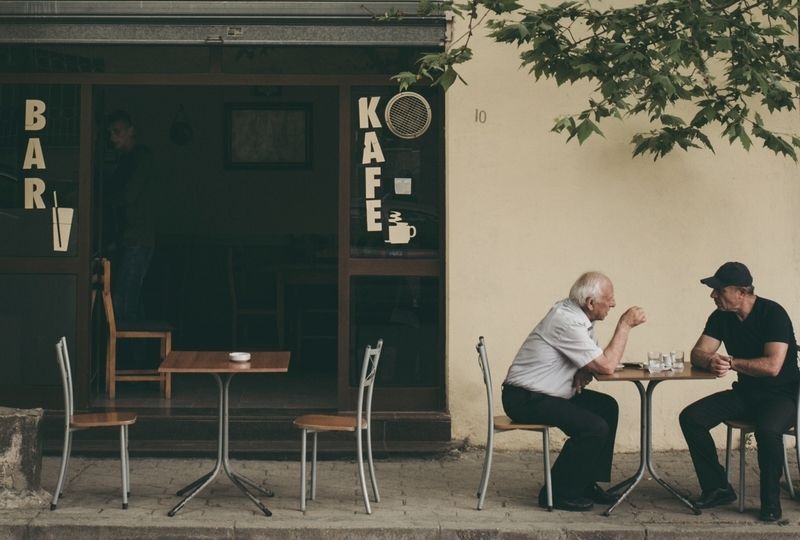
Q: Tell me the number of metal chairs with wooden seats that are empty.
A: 2